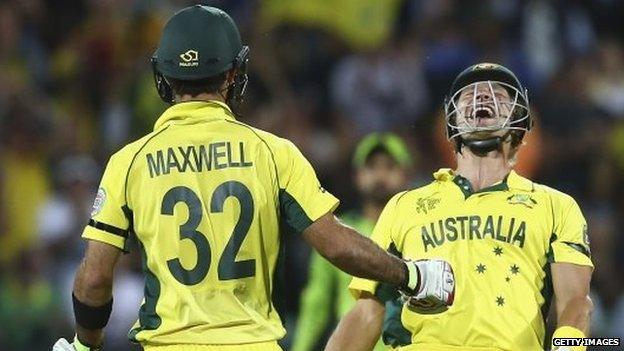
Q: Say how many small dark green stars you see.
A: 5